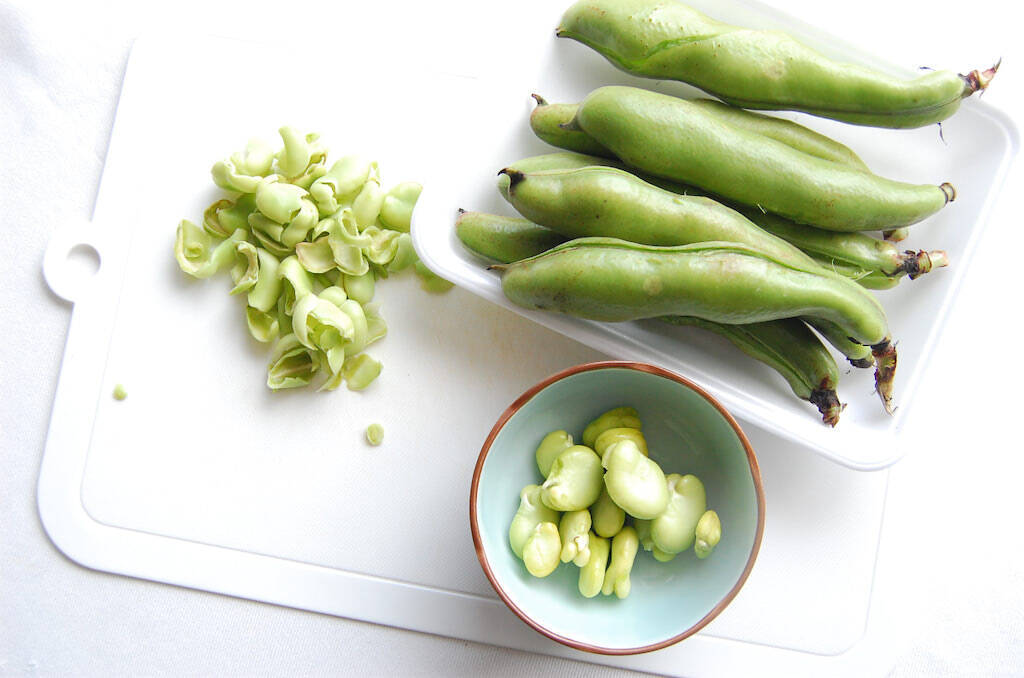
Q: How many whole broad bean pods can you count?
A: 7